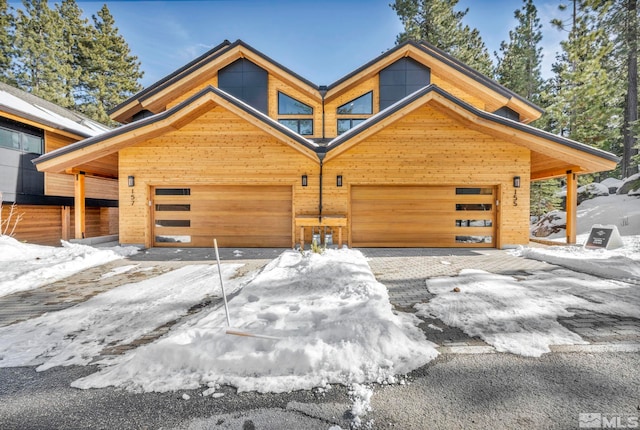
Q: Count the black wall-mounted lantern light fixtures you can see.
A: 4